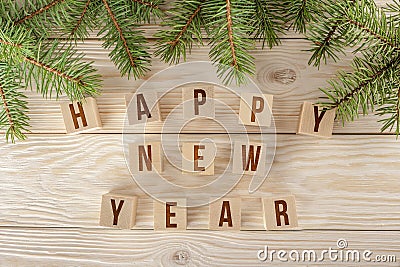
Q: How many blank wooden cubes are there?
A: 0